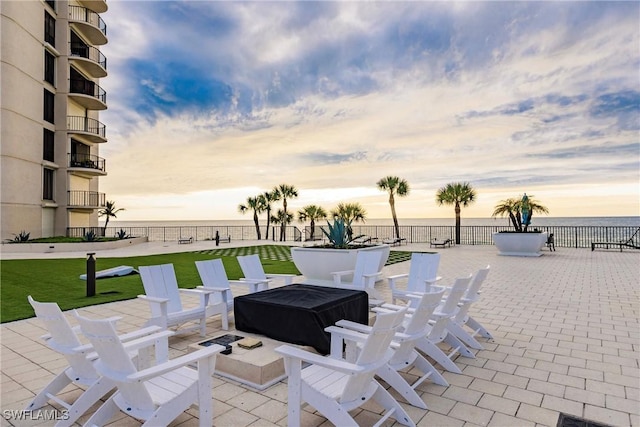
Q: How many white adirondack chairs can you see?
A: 11